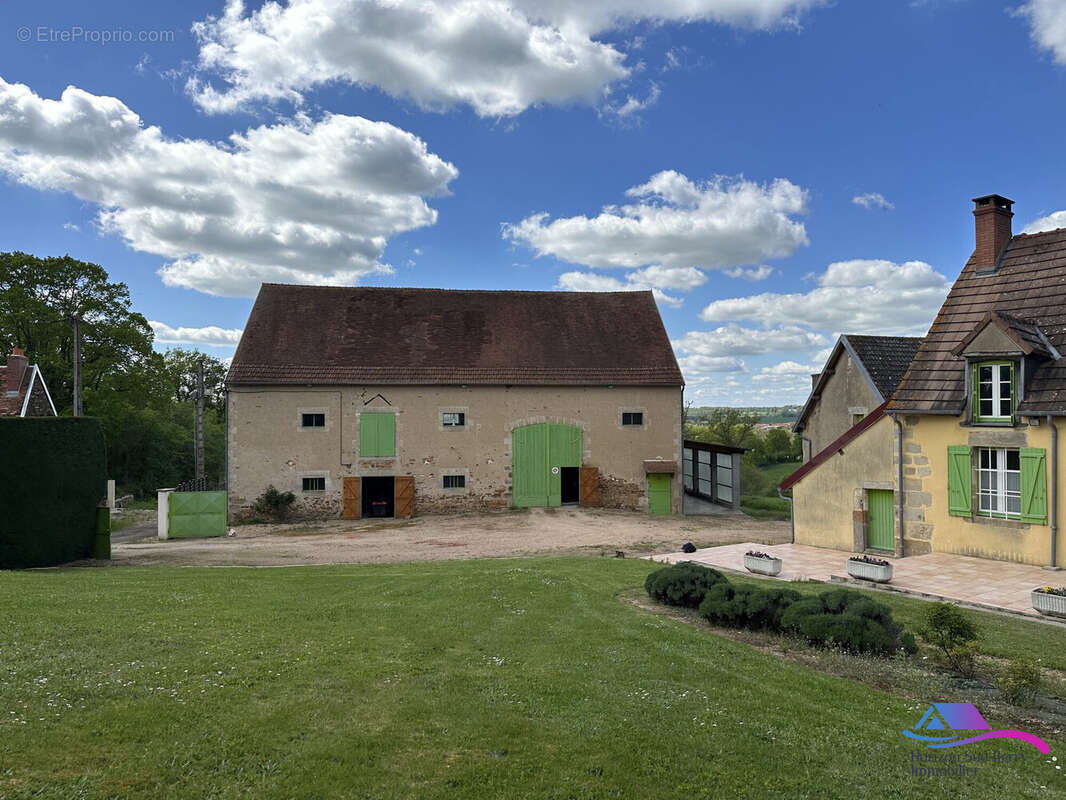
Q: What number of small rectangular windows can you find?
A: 5